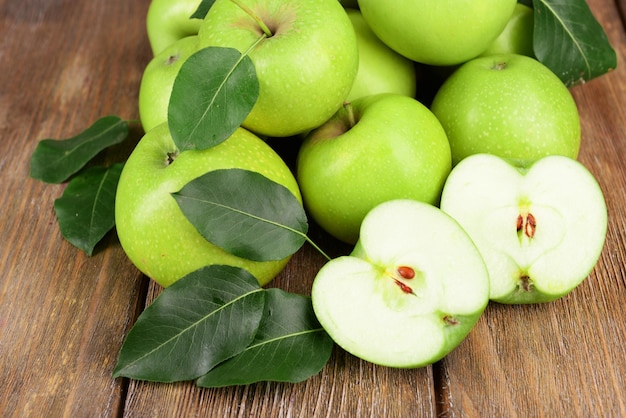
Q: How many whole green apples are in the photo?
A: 9